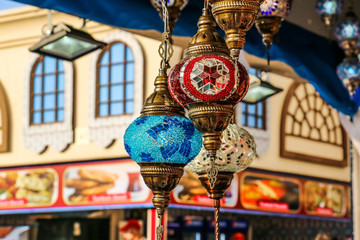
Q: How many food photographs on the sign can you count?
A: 5